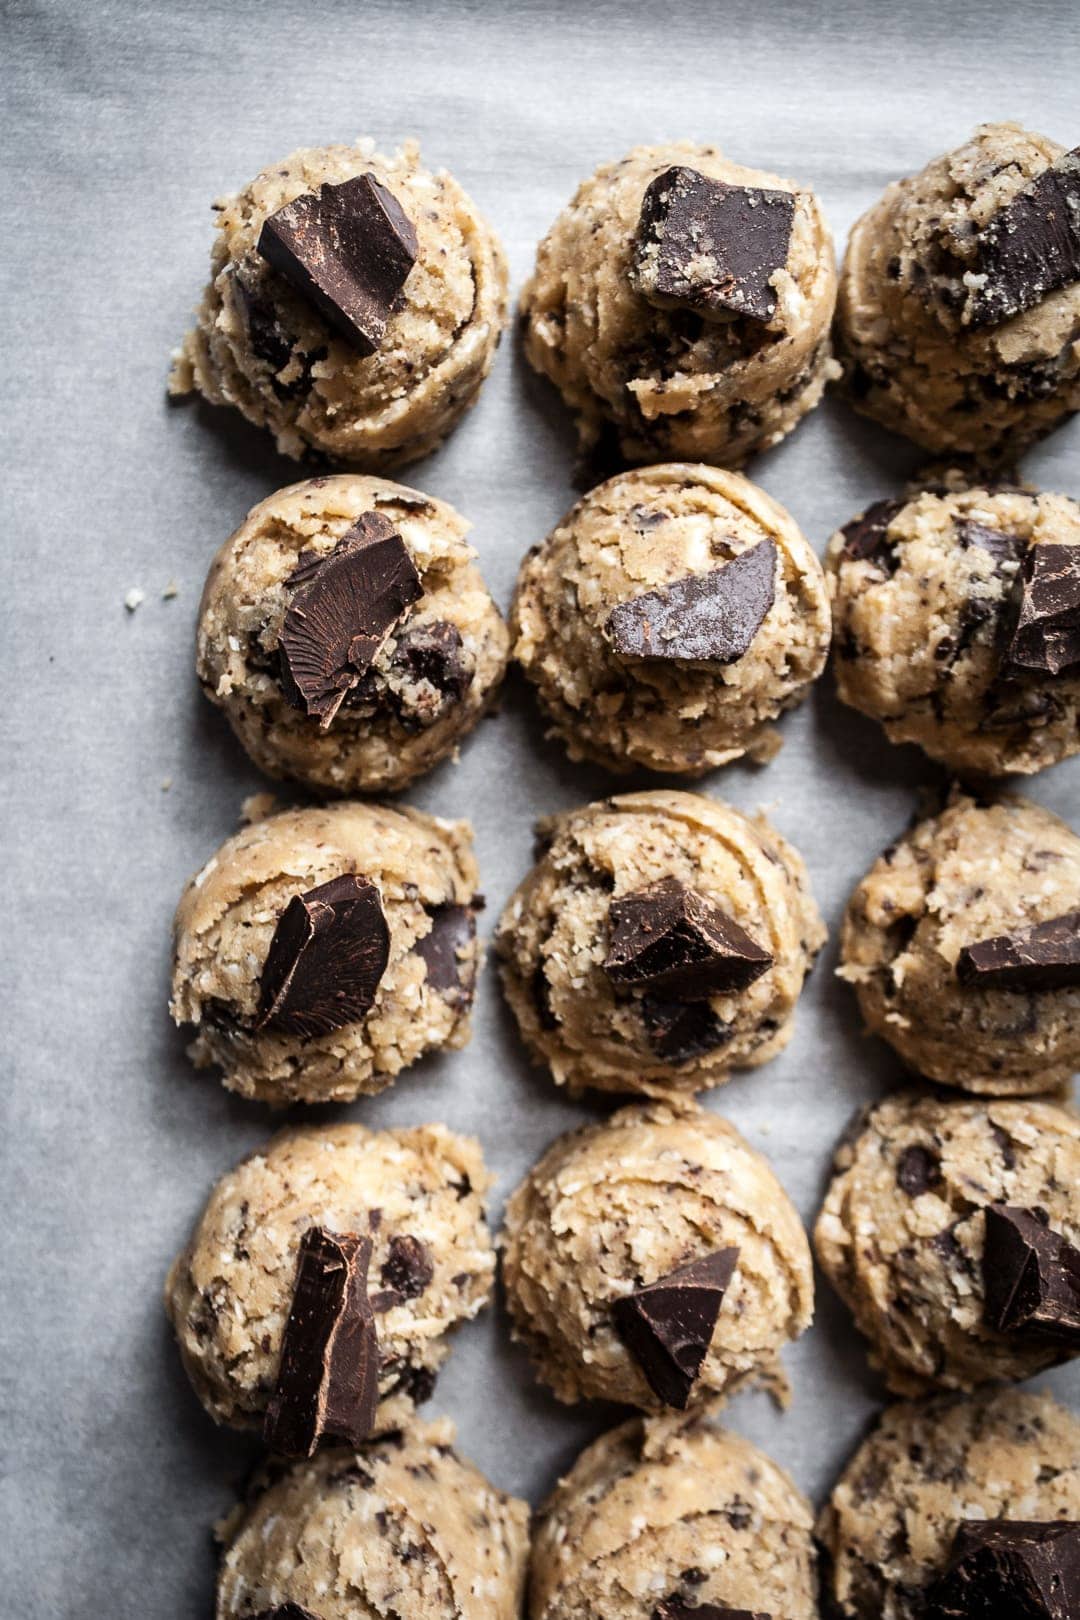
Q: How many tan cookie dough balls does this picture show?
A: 15